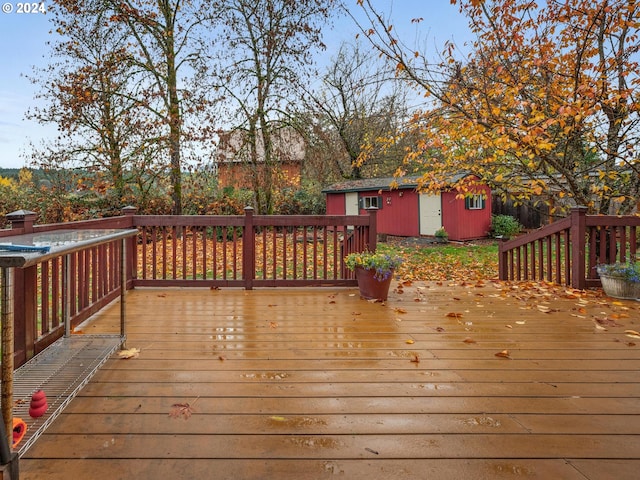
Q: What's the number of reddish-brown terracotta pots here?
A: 1